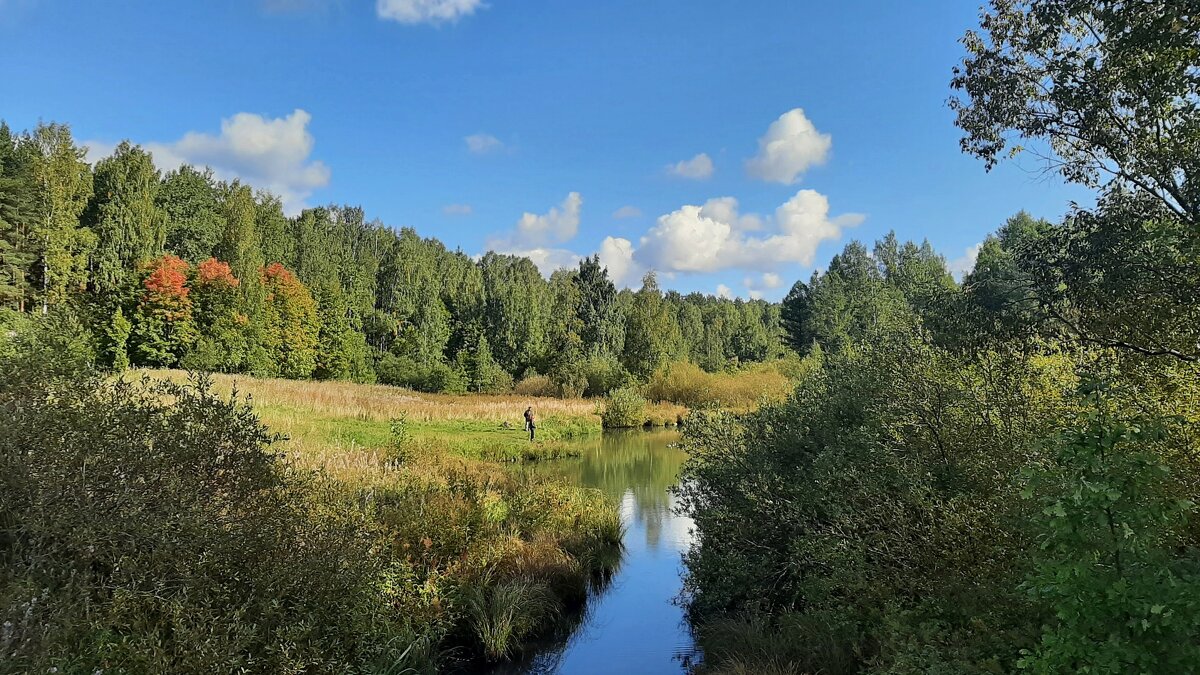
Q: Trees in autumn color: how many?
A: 3